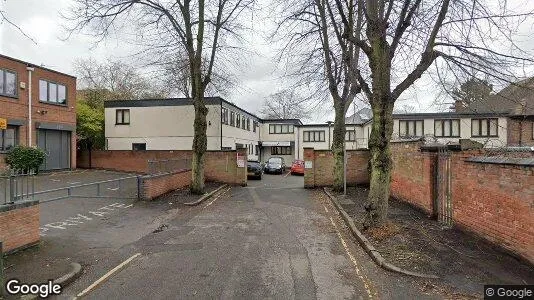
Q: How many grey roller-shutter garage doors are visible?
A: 1